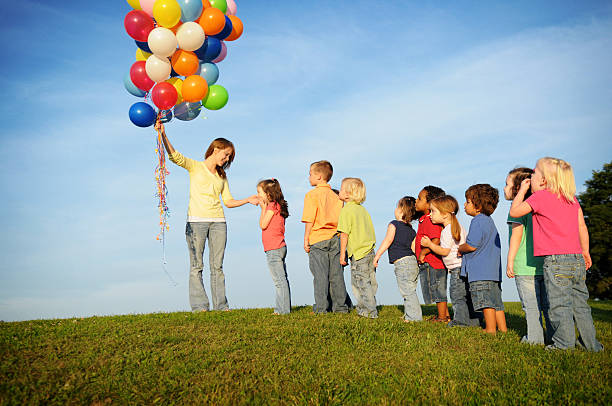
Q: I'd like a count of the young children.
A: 9